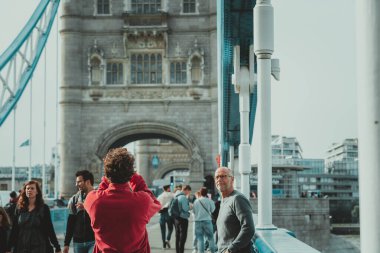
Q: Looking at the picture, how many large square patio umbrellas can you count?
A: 0